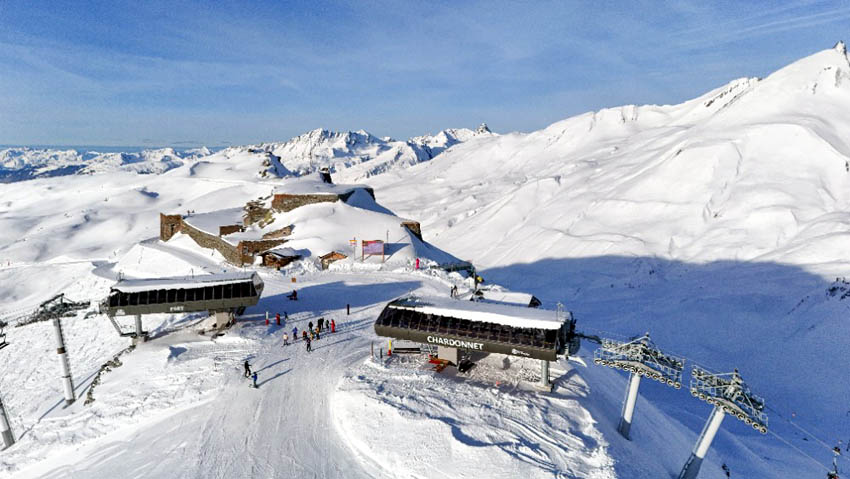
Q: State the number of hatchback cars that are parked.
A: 0